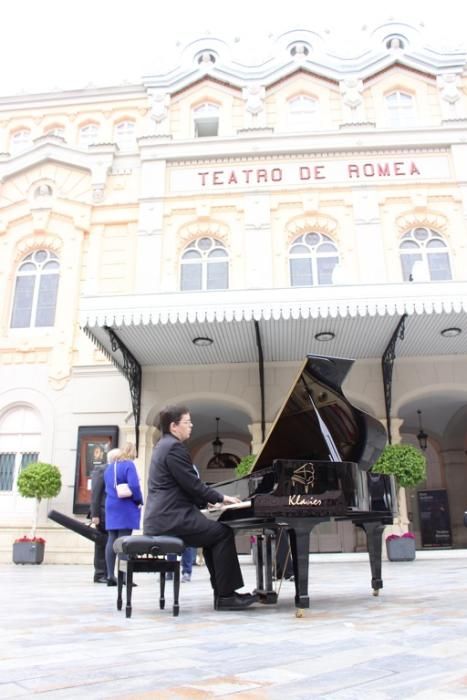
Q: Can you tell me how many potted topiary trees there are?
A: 3